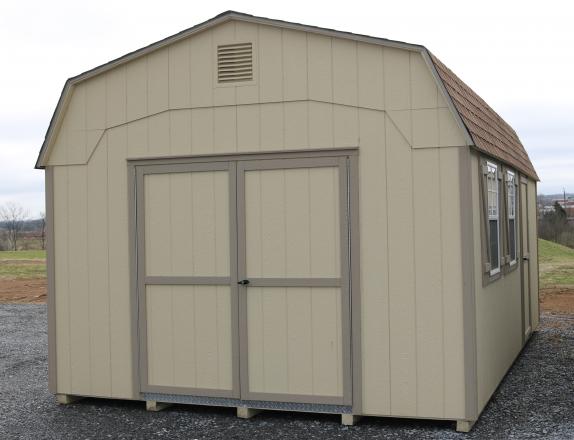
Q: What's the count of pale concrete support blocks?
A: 5